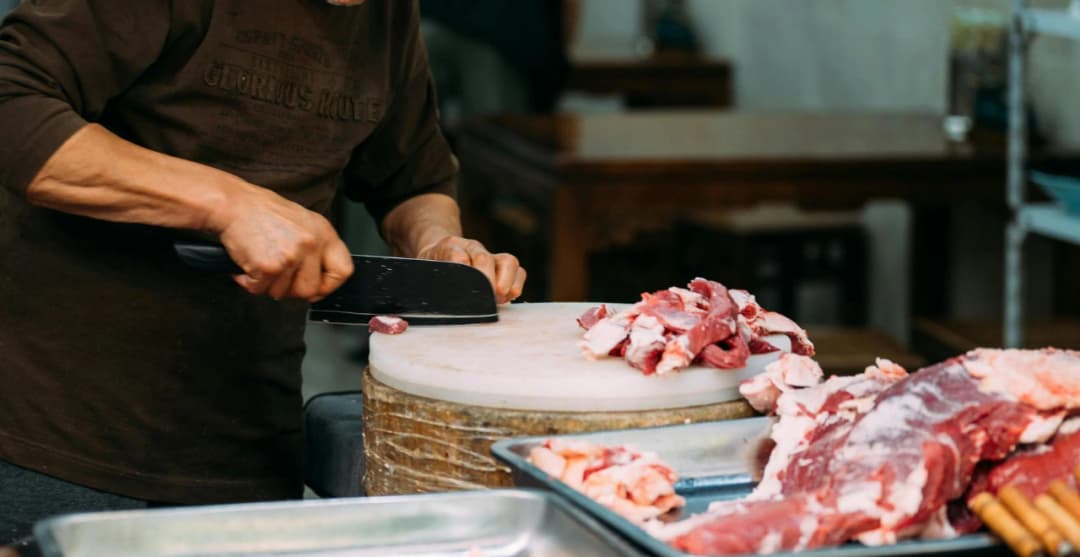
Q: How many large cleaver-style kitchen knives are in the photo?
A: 1